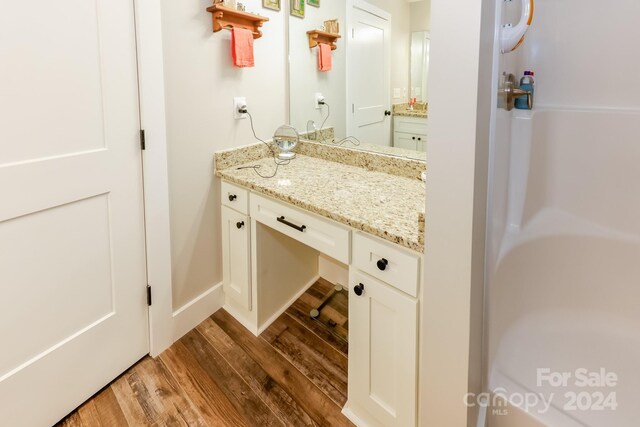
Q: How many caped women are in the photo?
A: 0